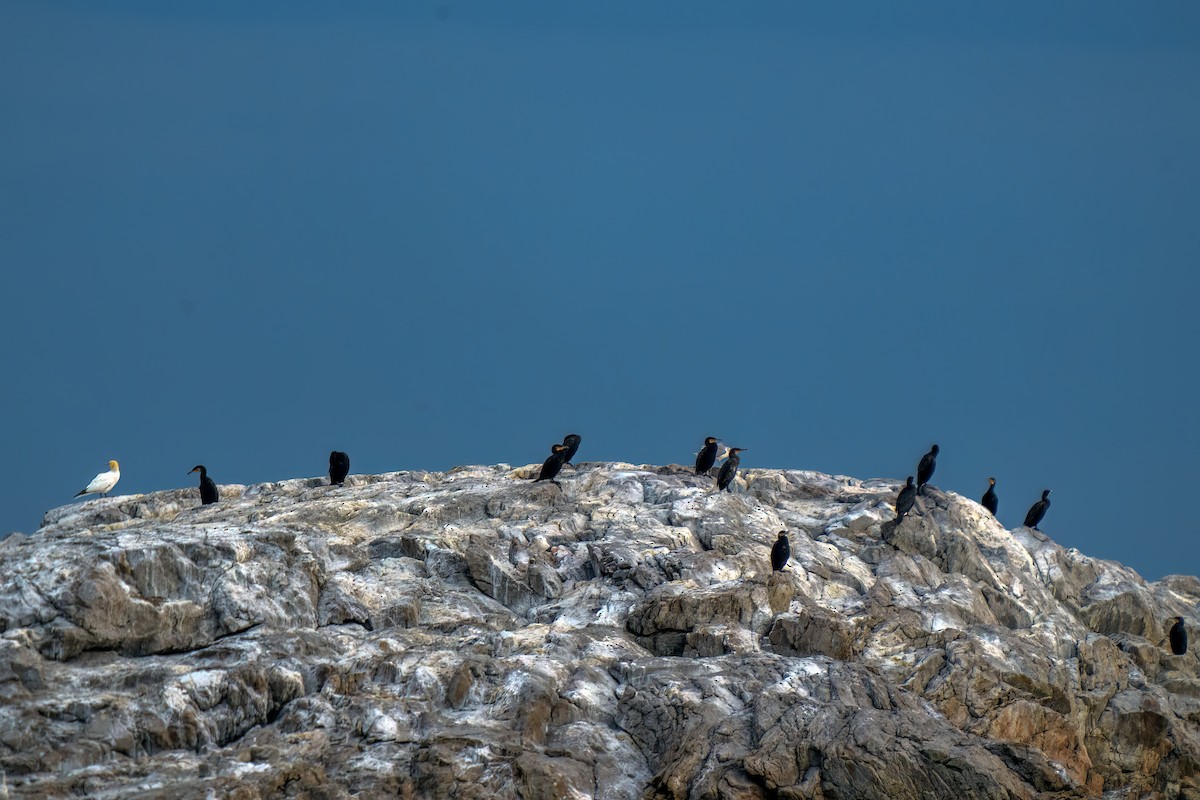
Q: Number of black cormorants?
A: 12